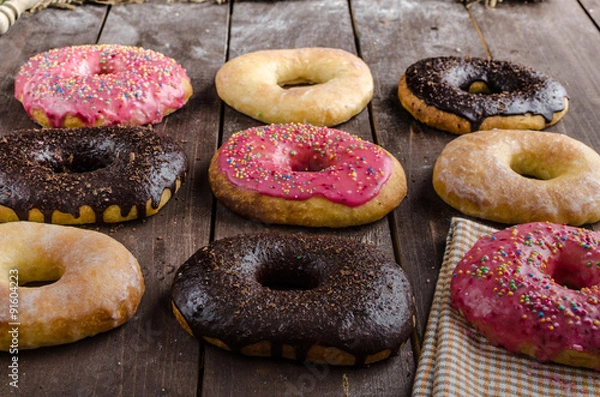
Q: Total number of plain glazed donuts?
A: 3